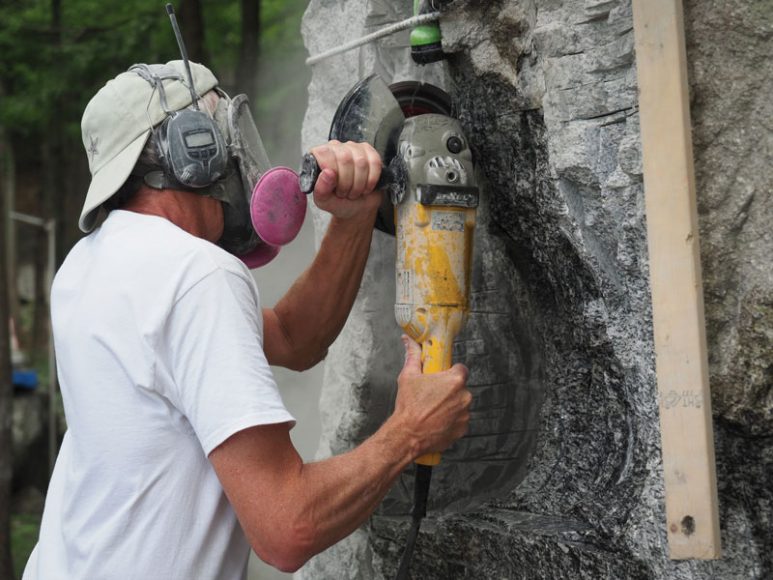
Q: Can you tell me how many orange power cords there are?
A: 0